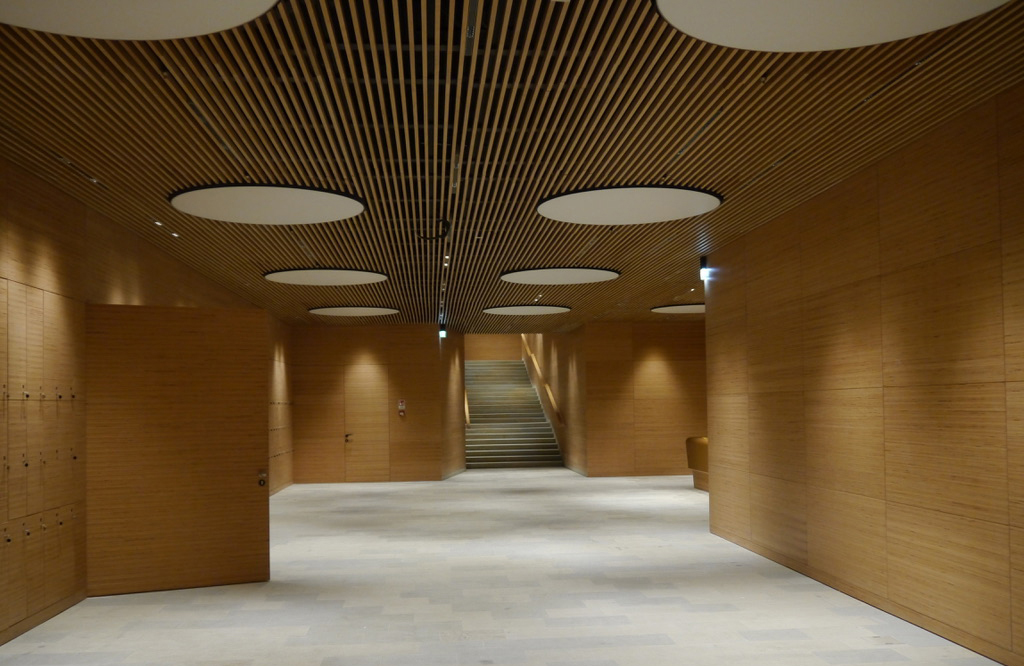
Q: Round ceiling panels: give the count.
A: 9